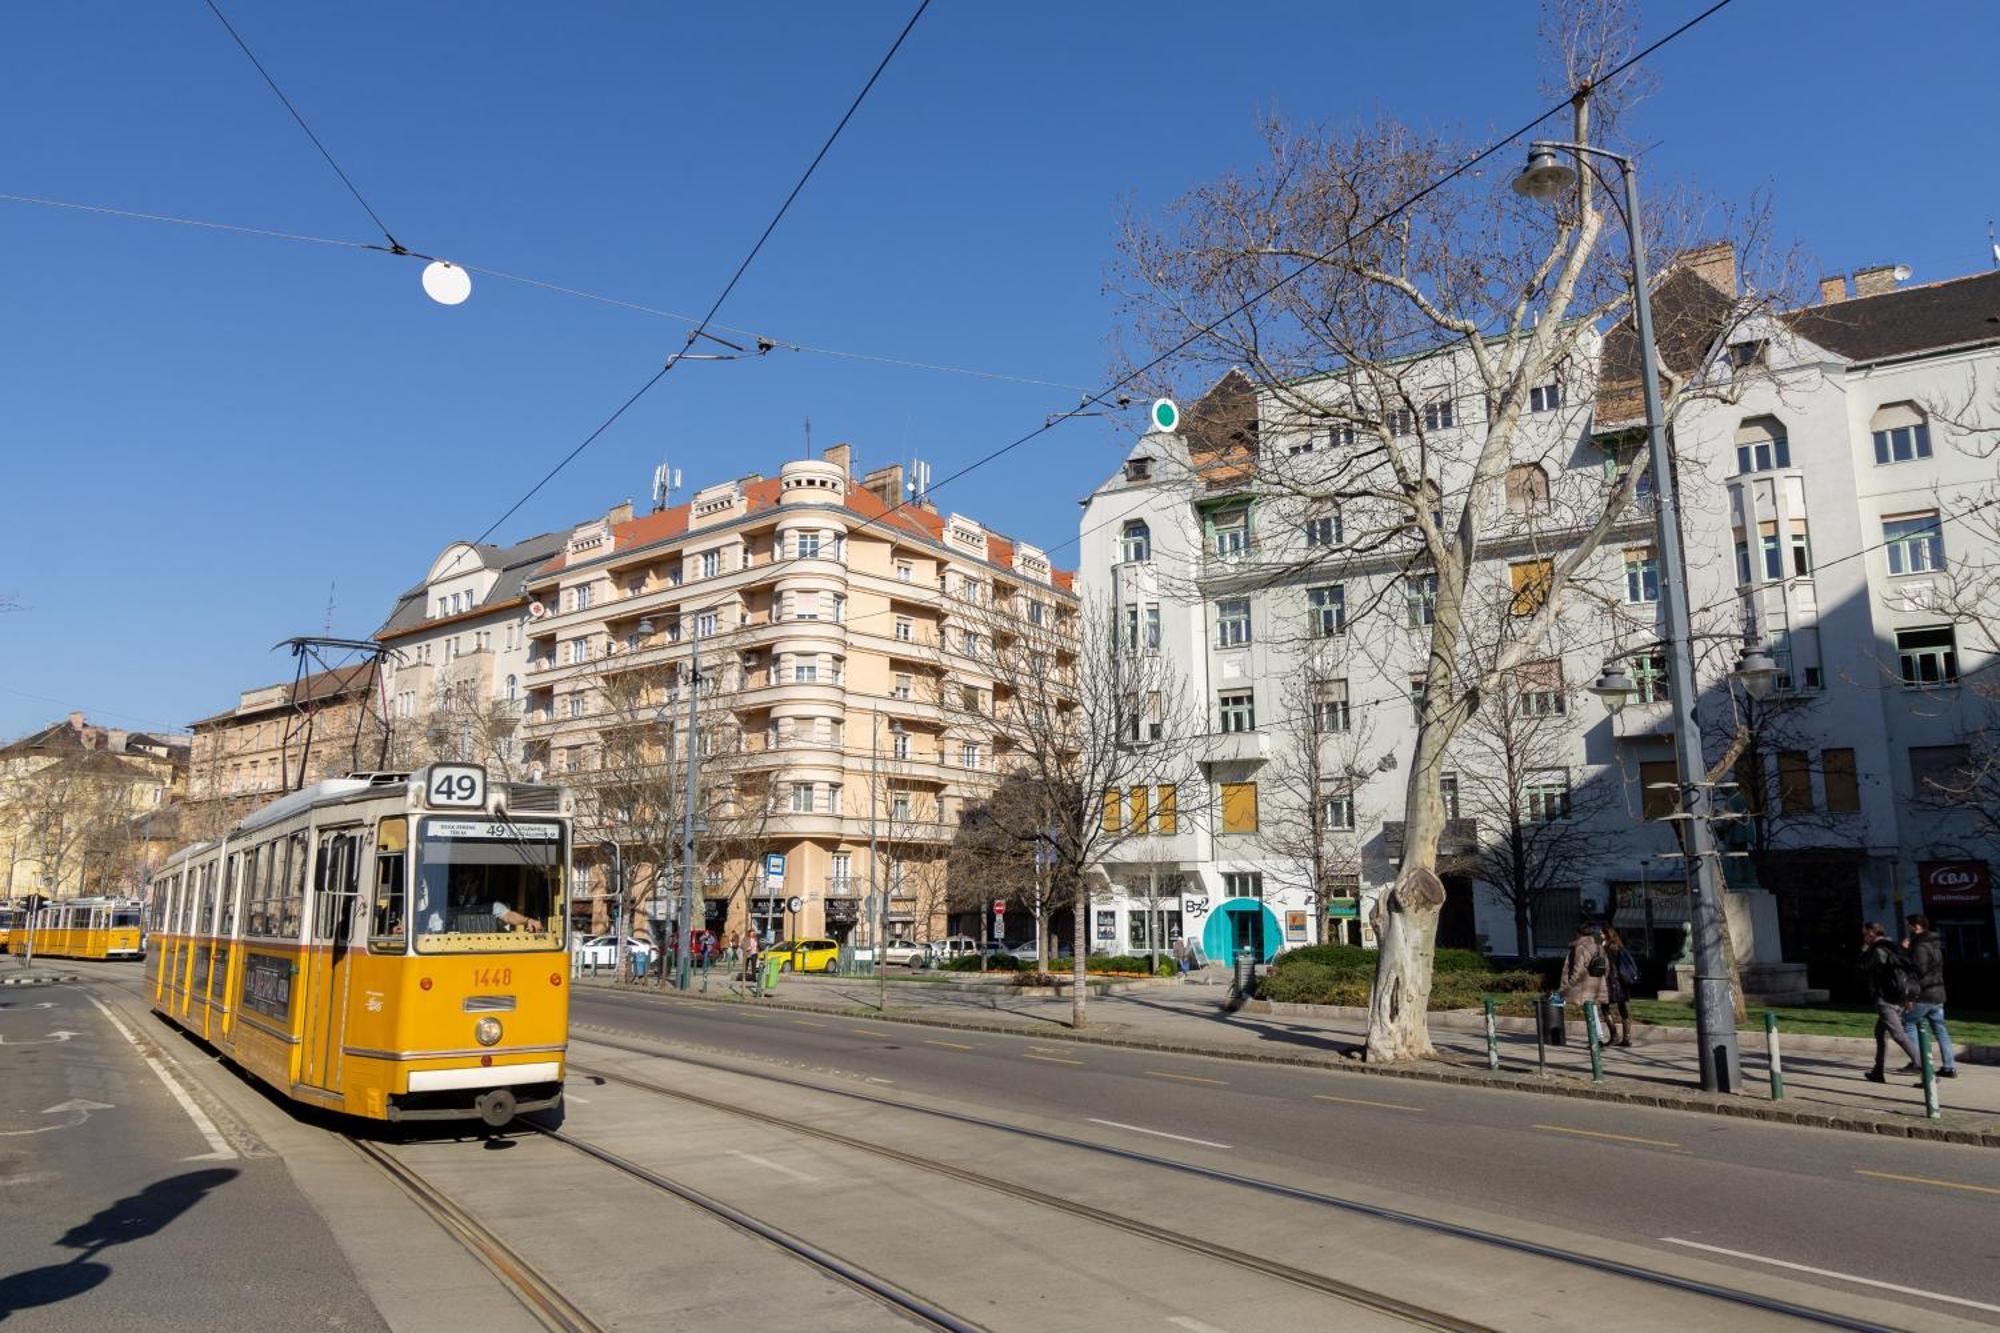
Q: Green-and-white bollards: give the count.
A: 4